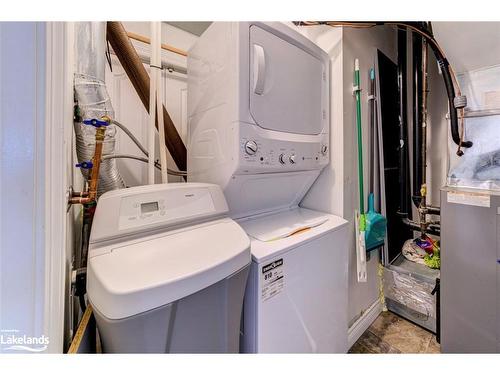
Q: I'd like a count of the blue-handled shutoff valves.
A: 2